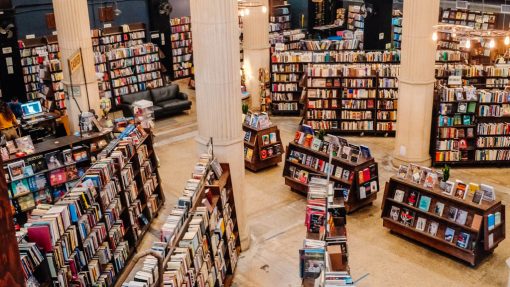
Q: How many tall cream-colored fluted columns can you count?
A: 4